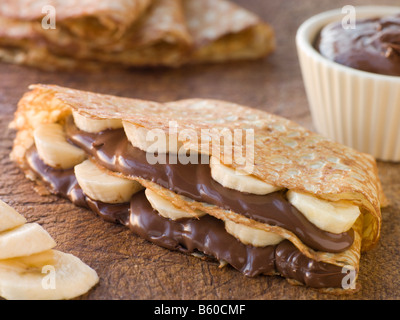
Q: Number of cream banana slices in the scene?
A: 11